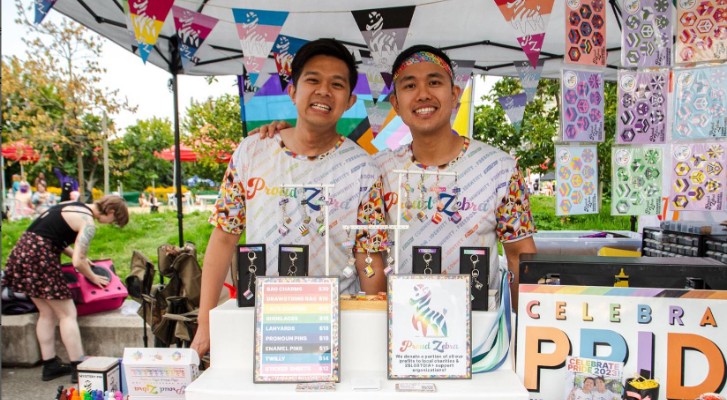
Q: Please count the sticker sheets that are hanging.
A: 9